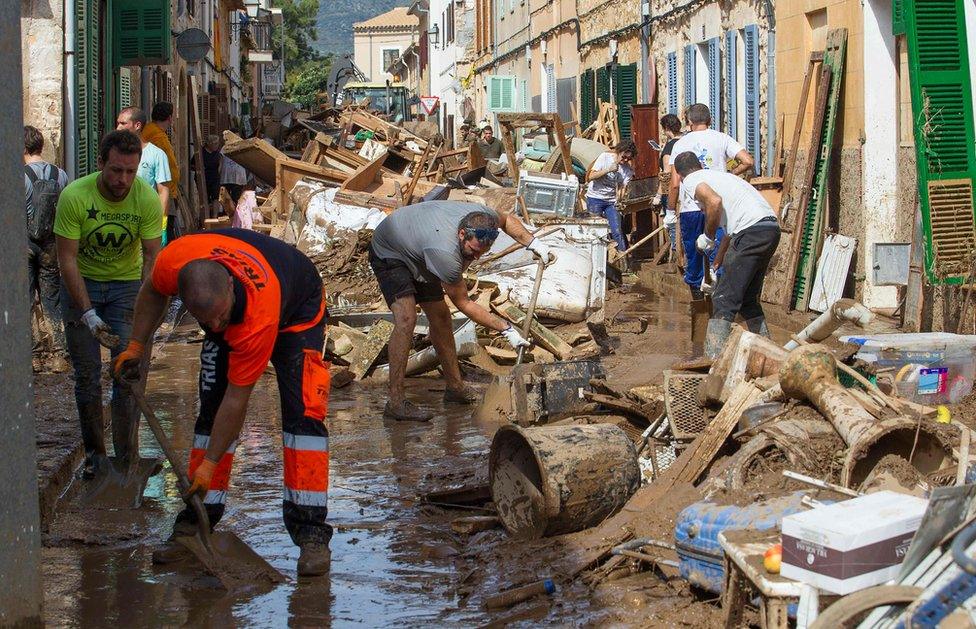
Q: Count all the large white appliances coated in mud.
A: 1